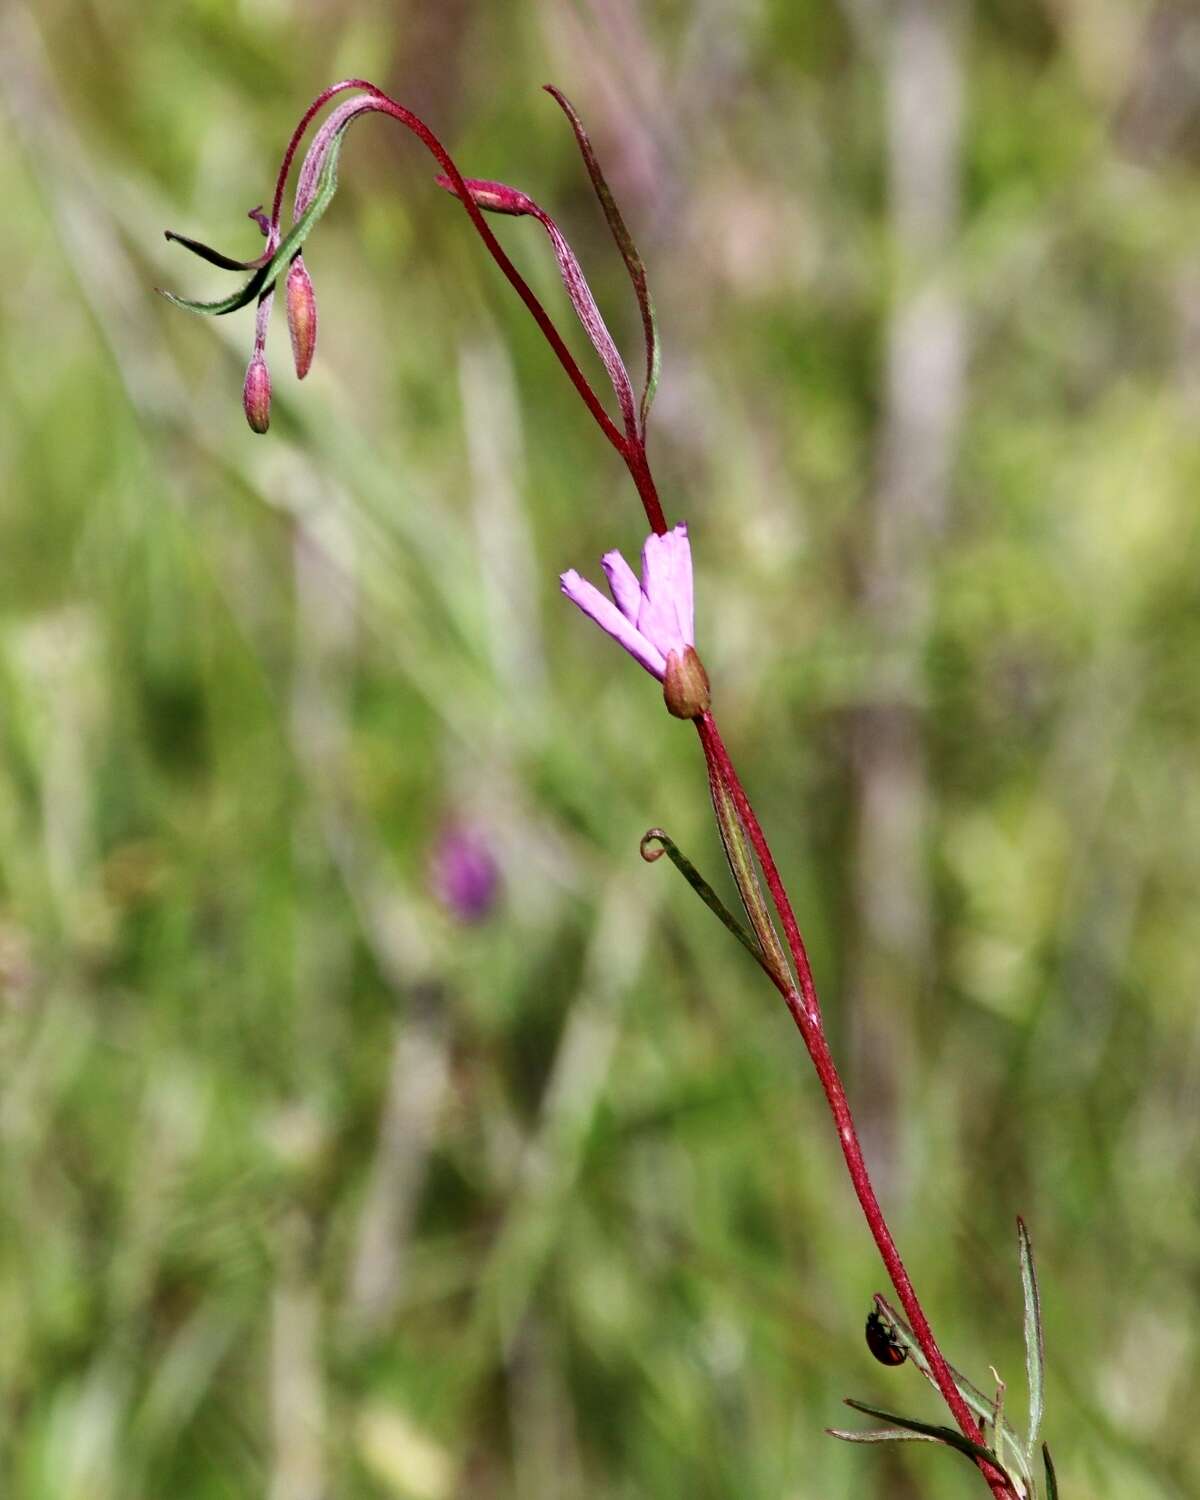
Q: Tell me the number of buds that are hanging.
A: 2